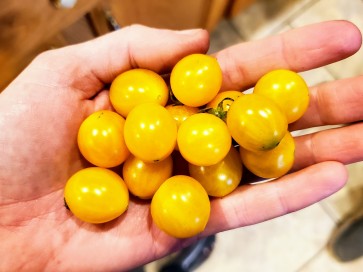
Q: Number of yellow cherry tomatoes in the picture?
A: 14